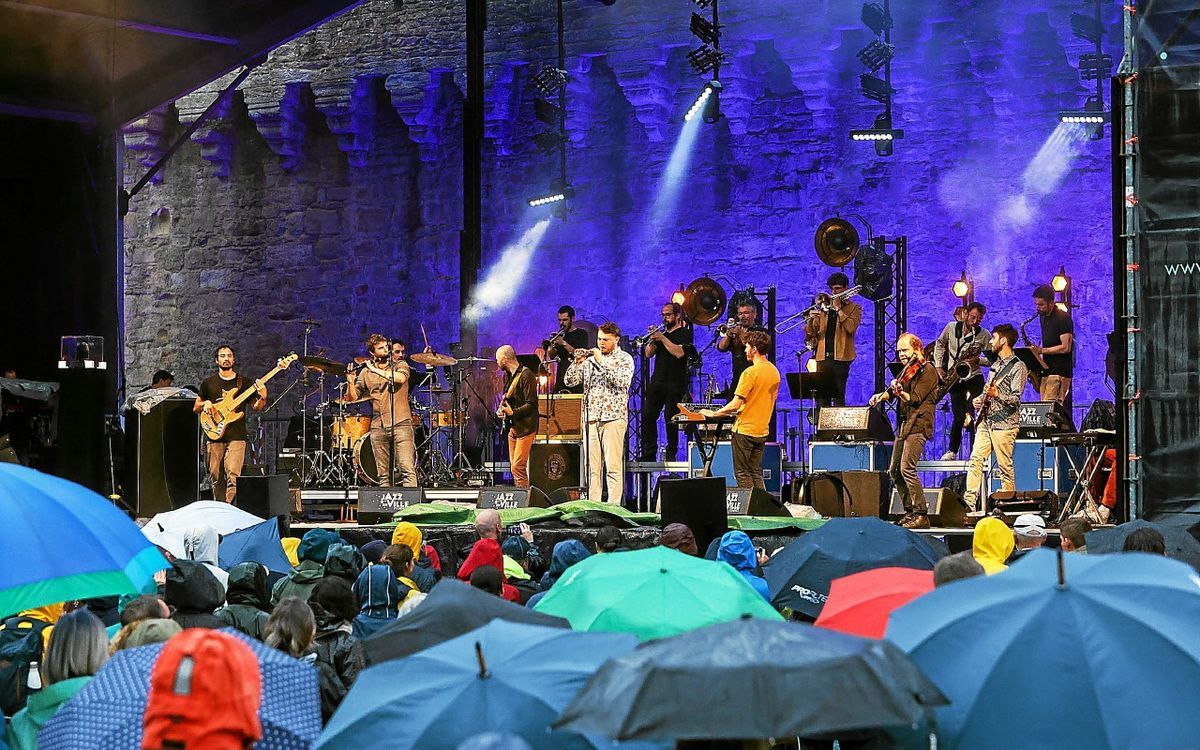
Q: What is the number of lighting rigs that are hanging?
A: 4